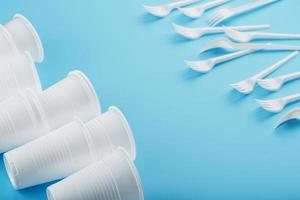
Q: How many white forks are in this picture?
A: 11